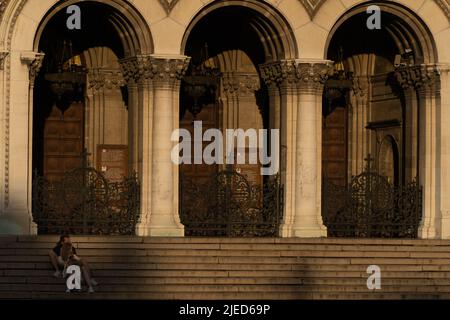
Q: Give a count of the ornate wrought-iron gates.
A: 3